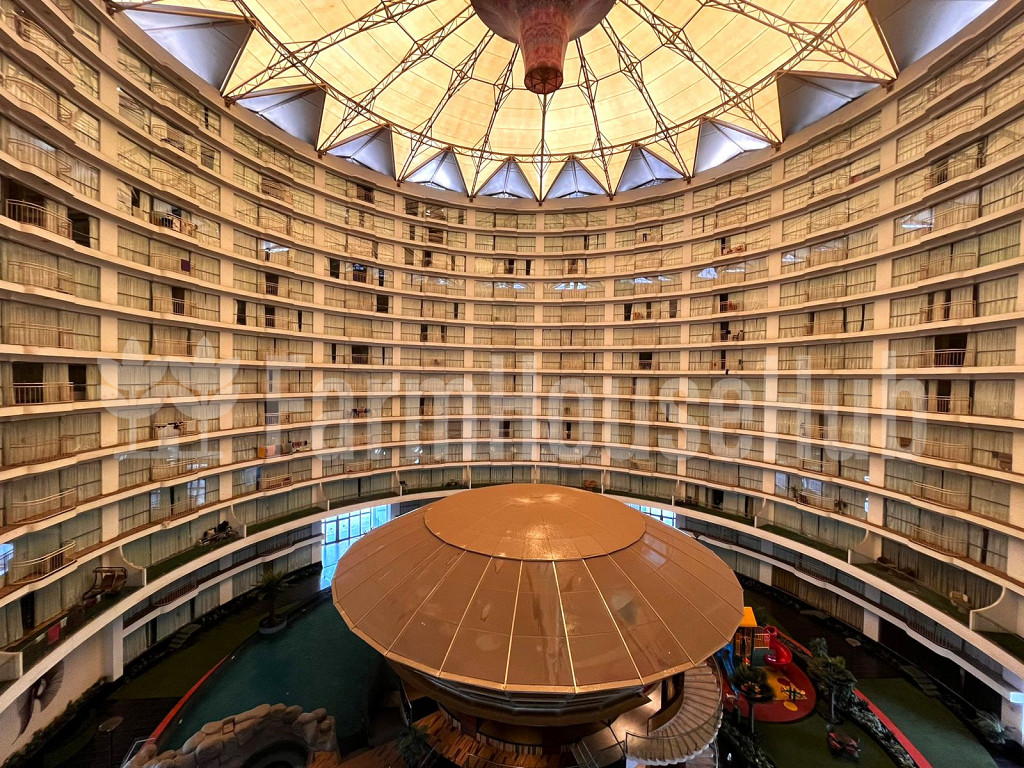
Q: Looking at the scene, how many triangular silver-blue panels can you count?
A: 10